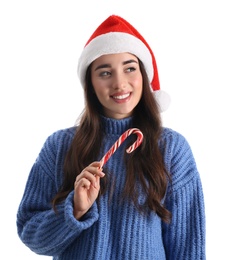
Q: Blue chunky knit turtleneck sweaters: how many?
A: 1